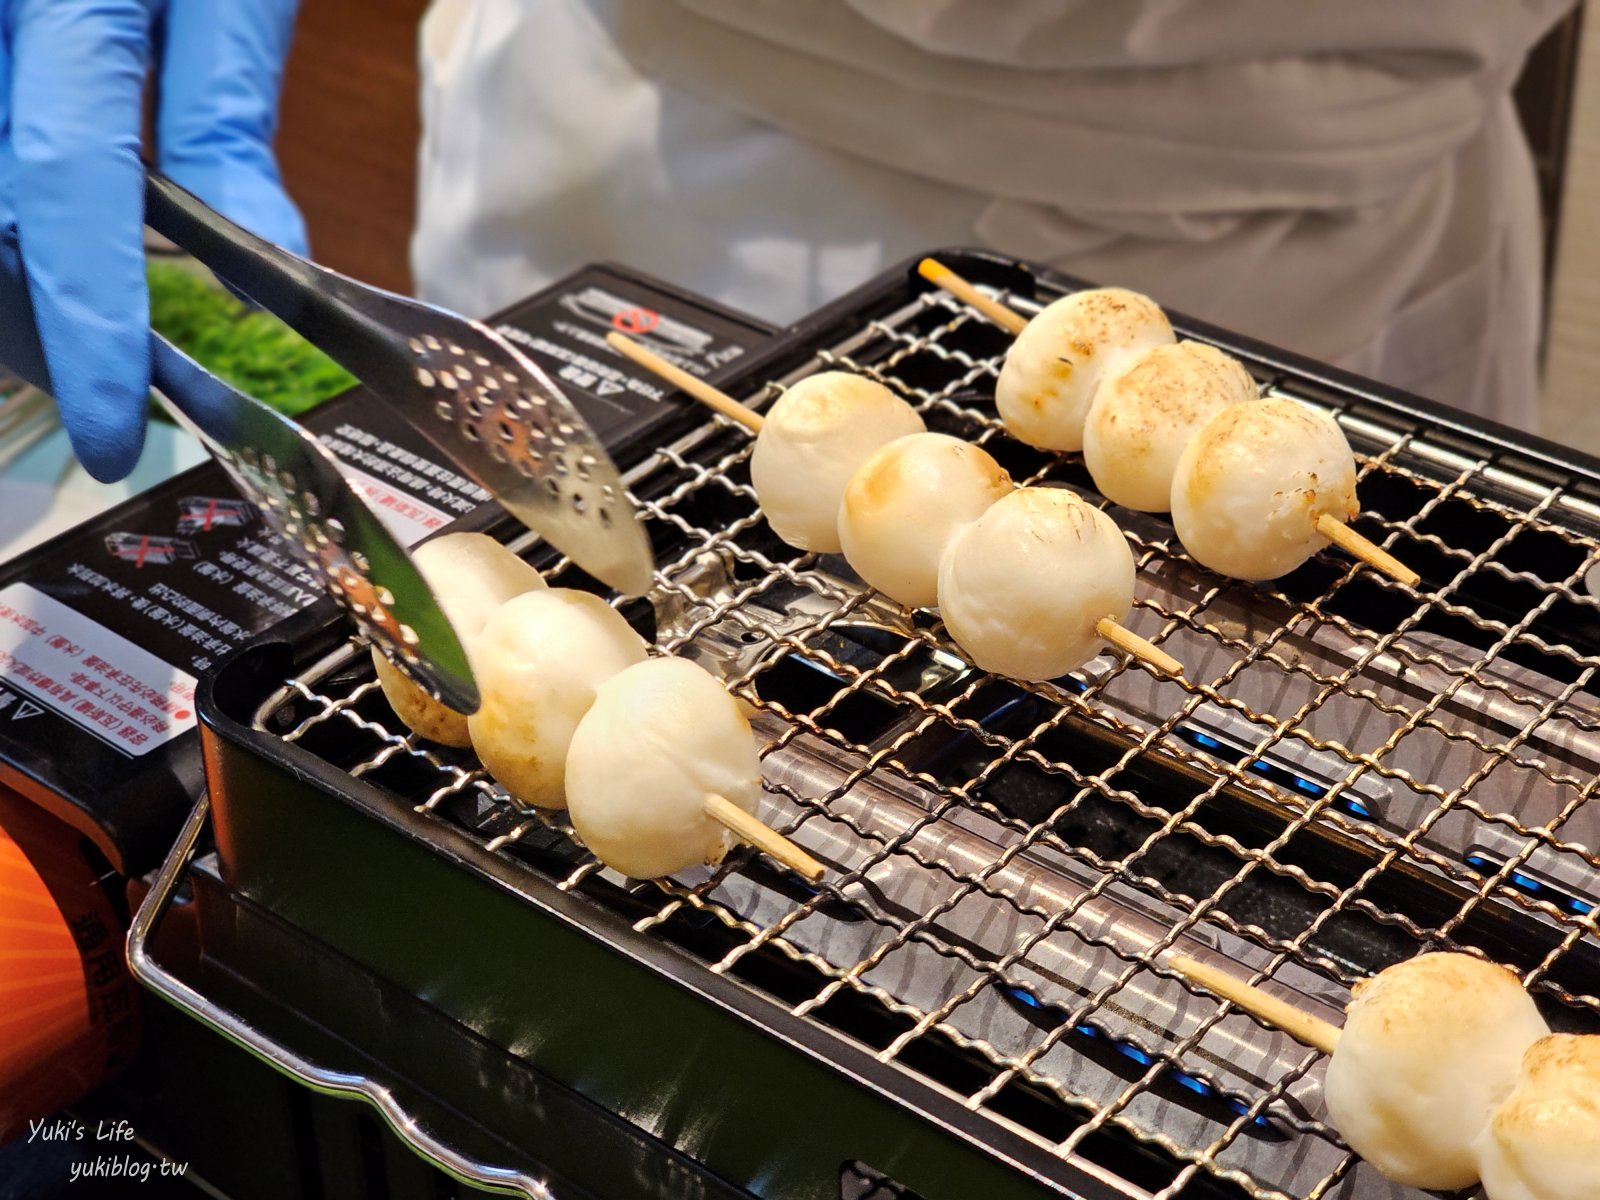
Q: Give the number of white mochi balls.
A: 11